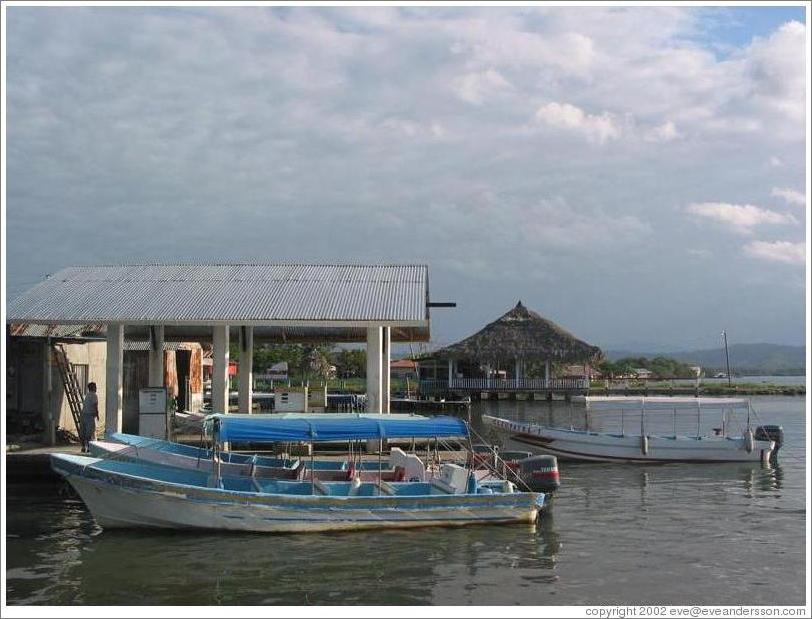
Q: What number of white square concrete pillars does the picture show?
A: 6